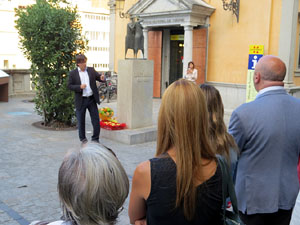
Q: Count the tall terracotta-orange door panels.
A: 2